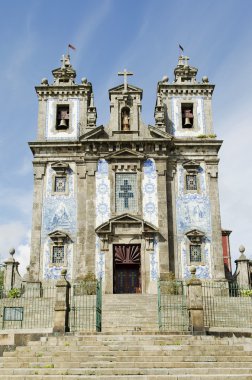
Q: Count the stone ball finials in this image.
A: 8